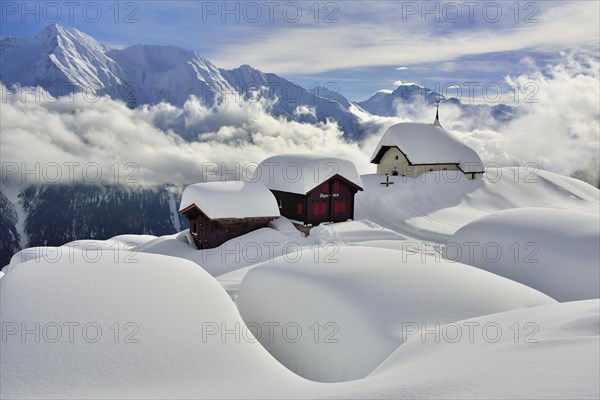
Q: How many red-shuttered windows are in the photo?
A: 5